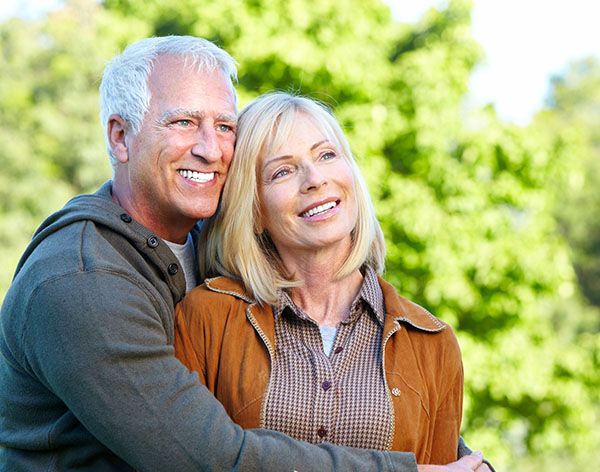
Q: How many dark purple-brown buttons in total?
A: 3